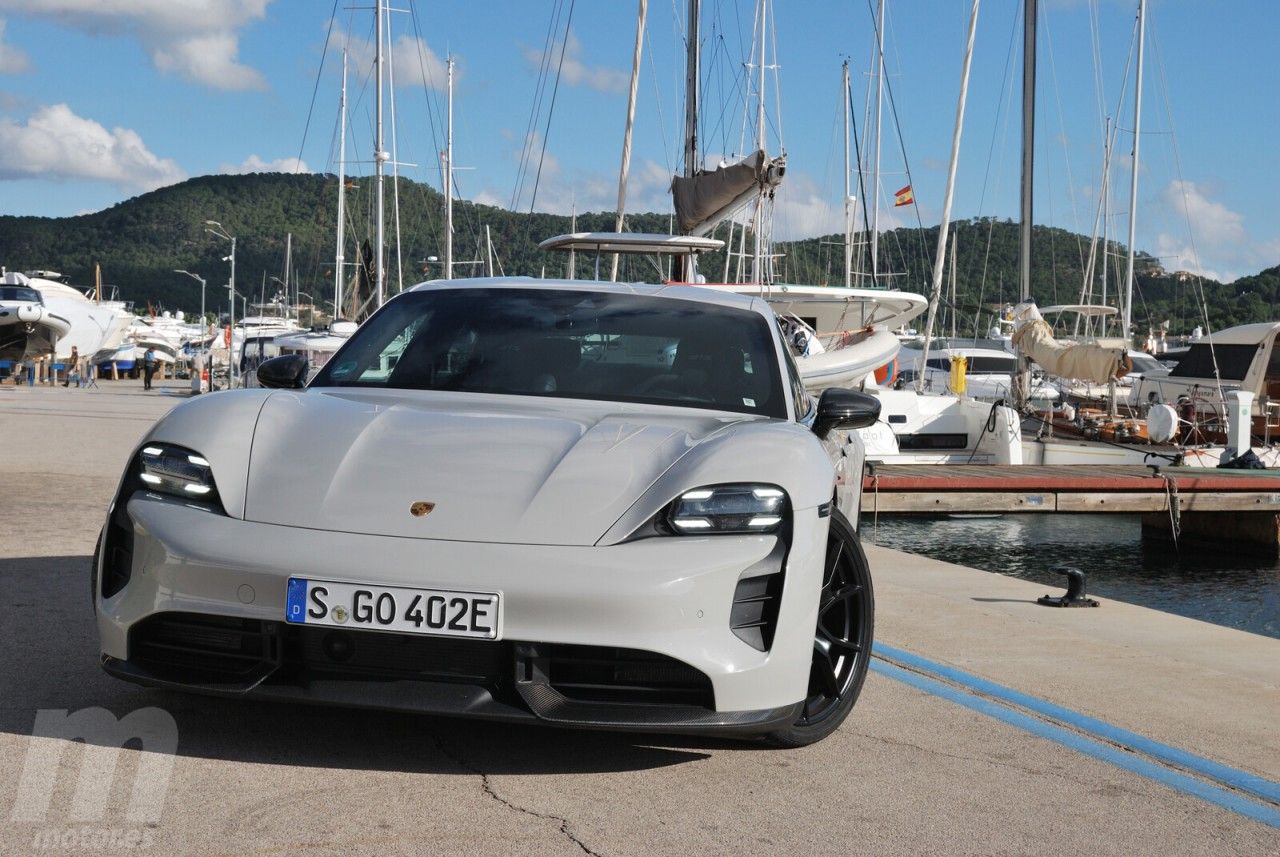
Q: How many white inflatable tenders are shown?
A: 1